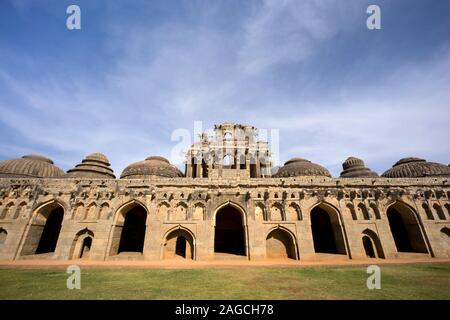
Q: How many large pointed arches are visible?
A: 5